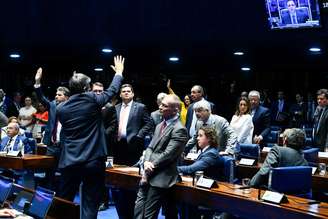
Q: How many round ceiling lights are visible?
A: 7